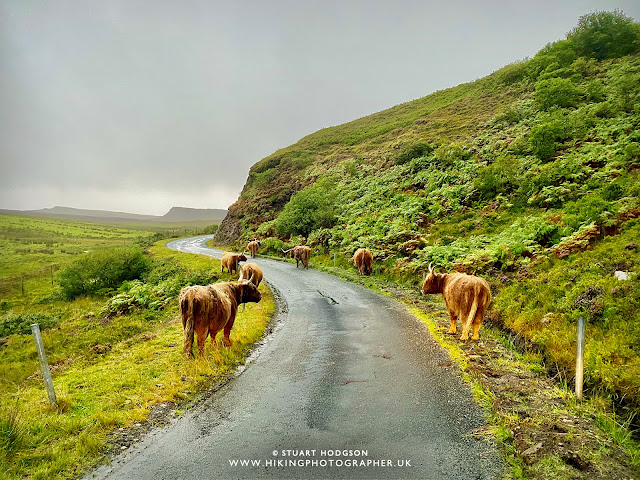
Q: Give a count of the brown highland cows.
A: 7